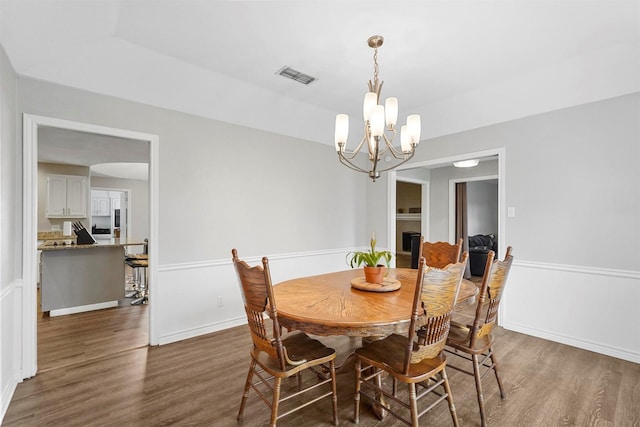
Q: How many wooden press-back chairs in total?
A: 4